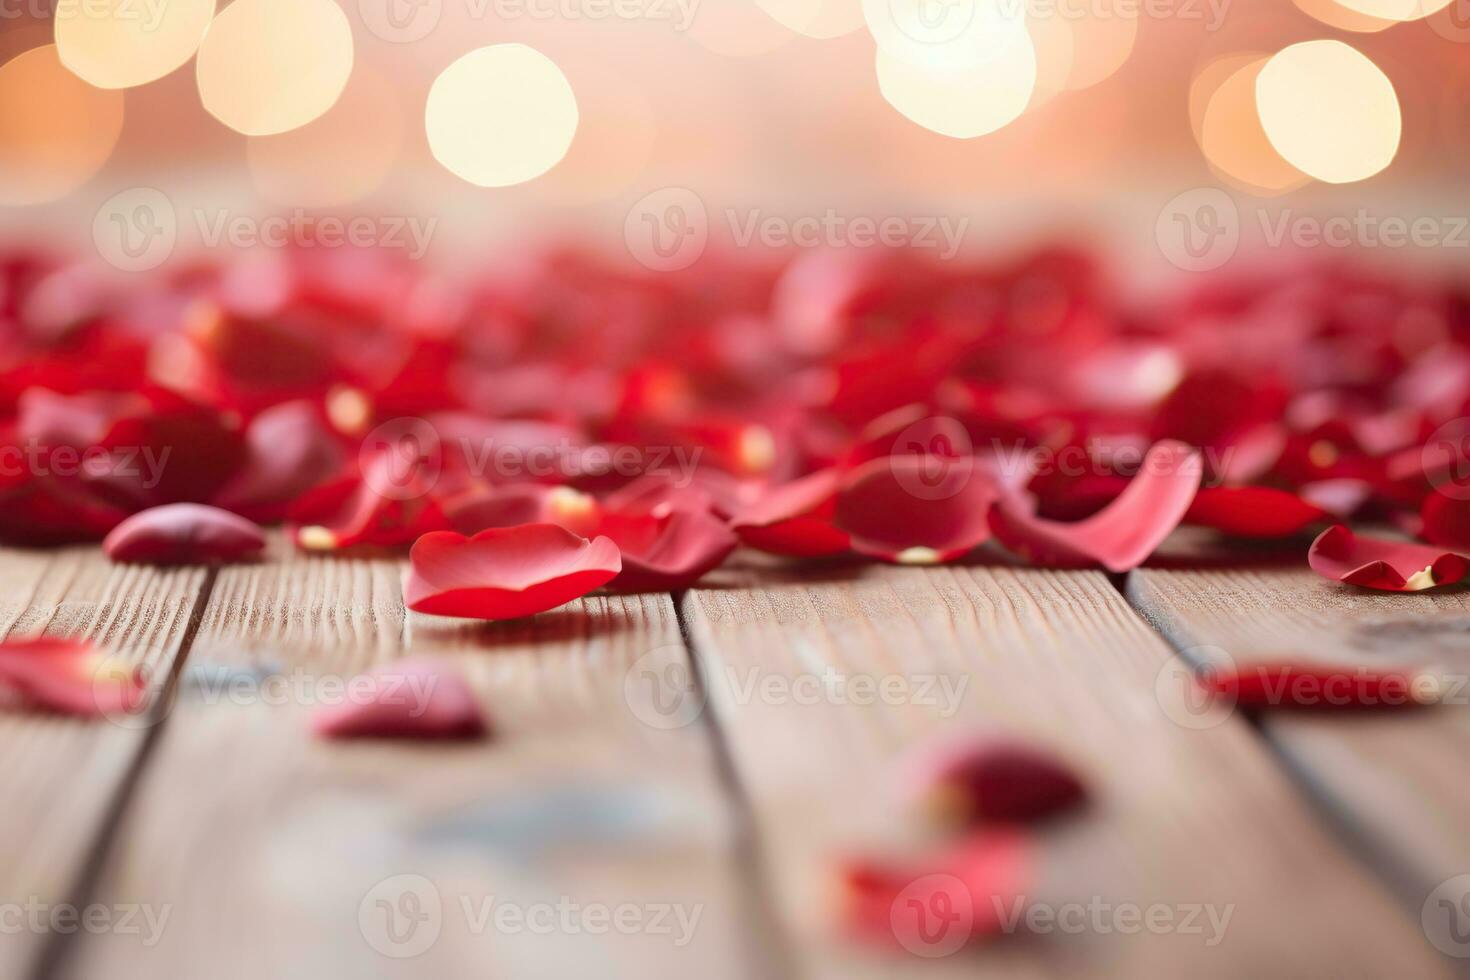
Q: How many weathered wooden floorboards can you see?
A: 4